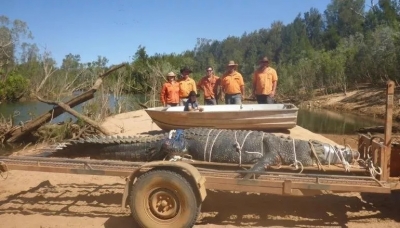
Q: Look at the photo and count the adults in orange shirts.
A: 5